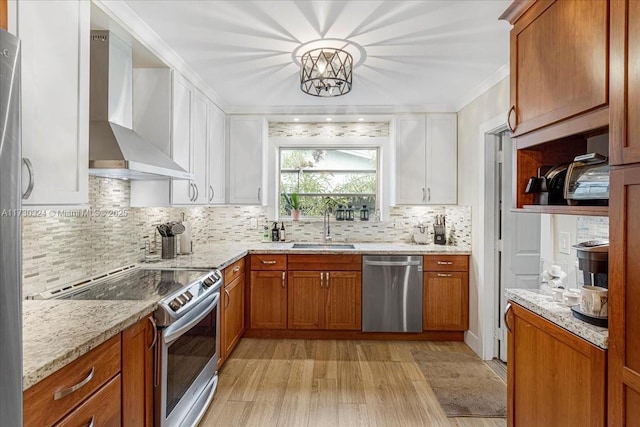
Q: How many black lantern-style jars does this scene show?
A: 3